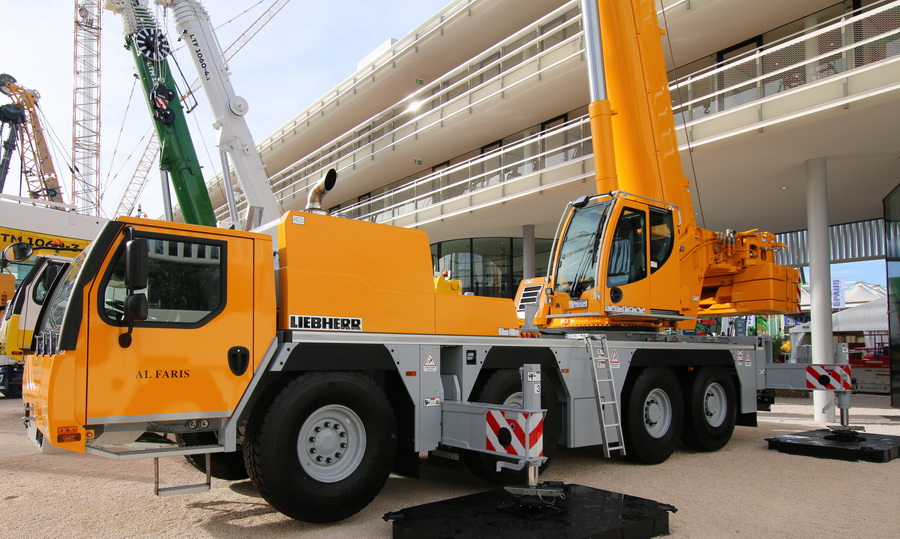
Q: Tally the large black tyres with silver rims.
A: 4